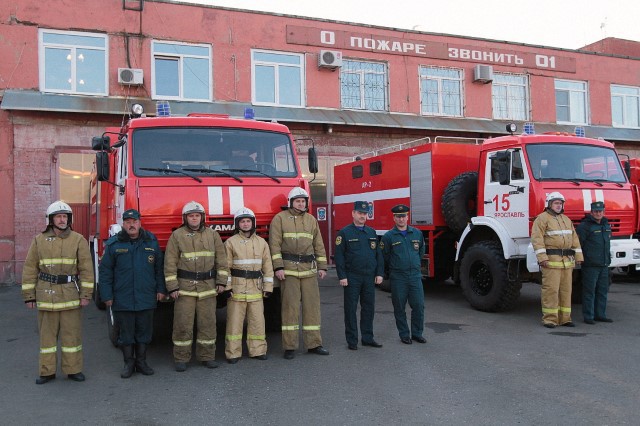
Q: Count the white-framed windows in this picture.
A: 8